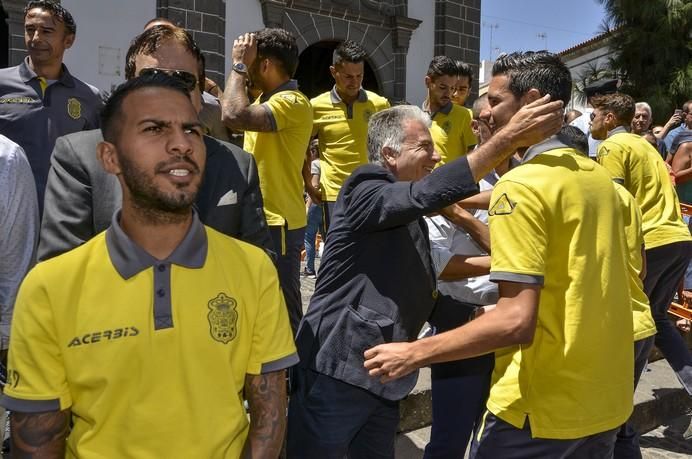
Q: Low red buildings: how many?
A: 0